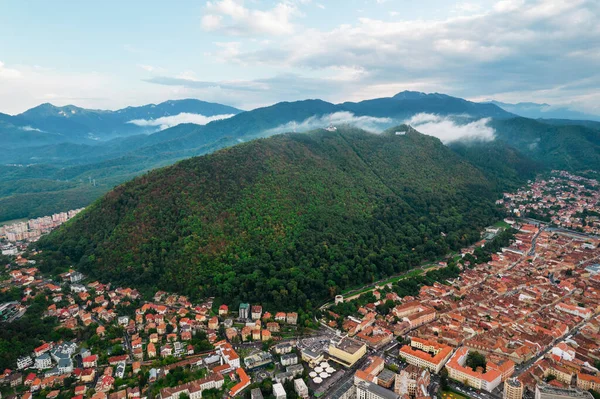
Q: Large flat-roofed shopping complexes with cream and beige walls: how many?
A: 1